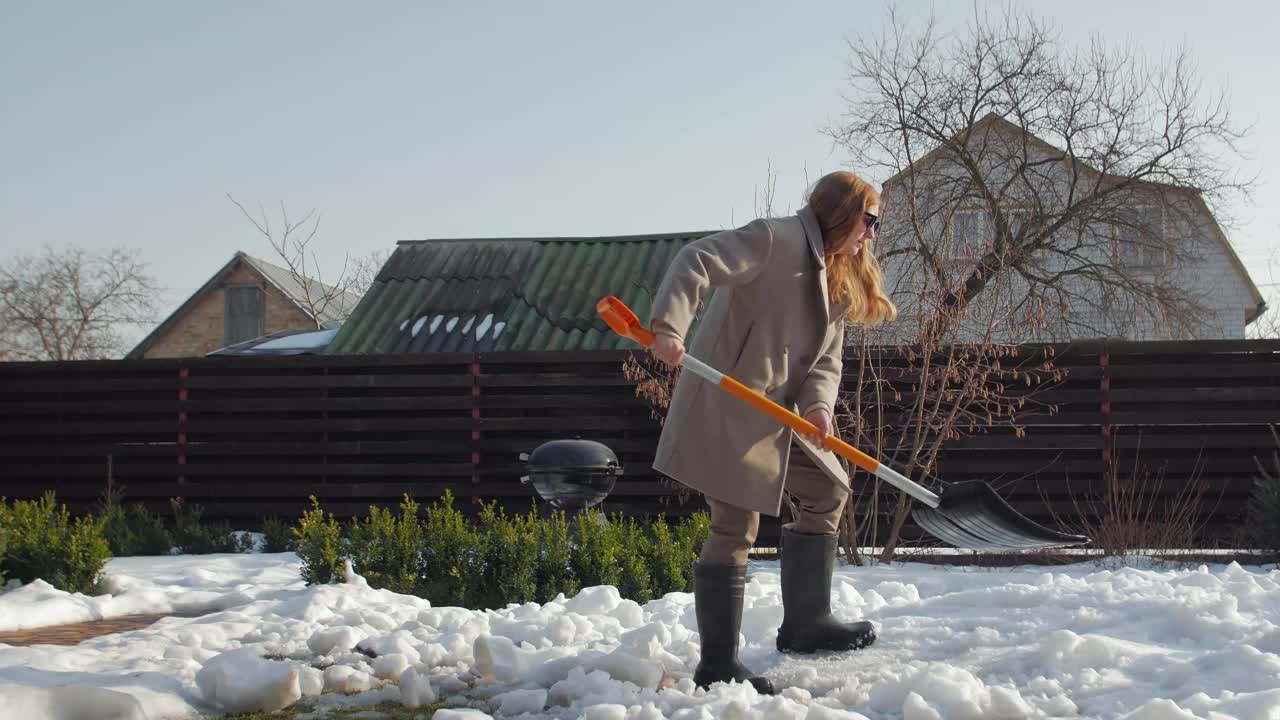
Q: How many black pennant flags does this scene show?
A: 0